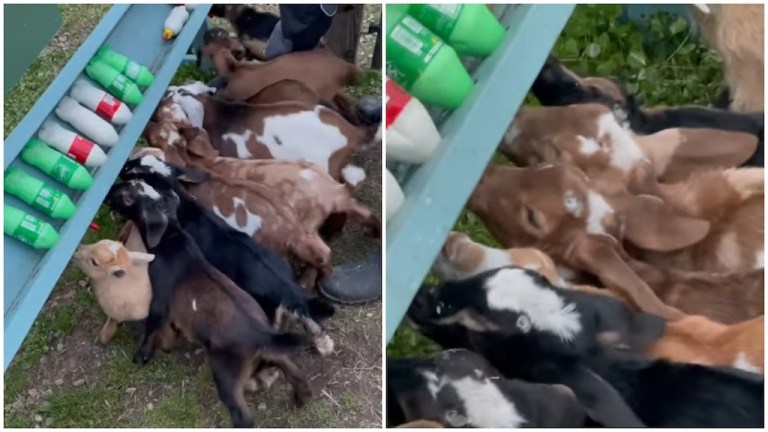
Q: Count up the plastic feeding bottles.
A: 13